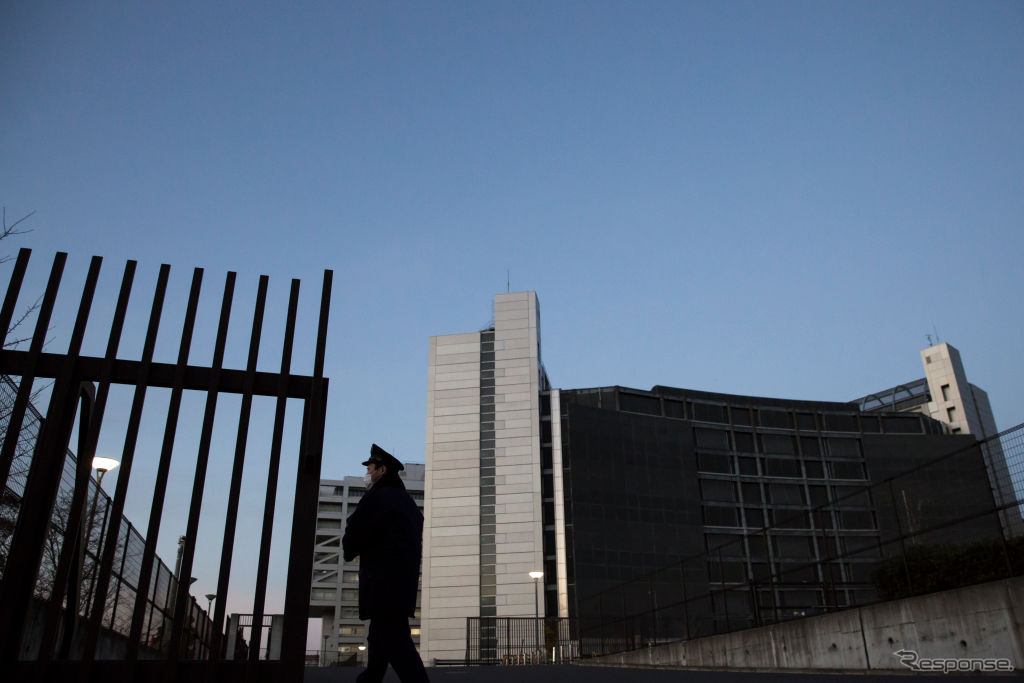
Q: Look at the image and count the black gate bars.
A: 10